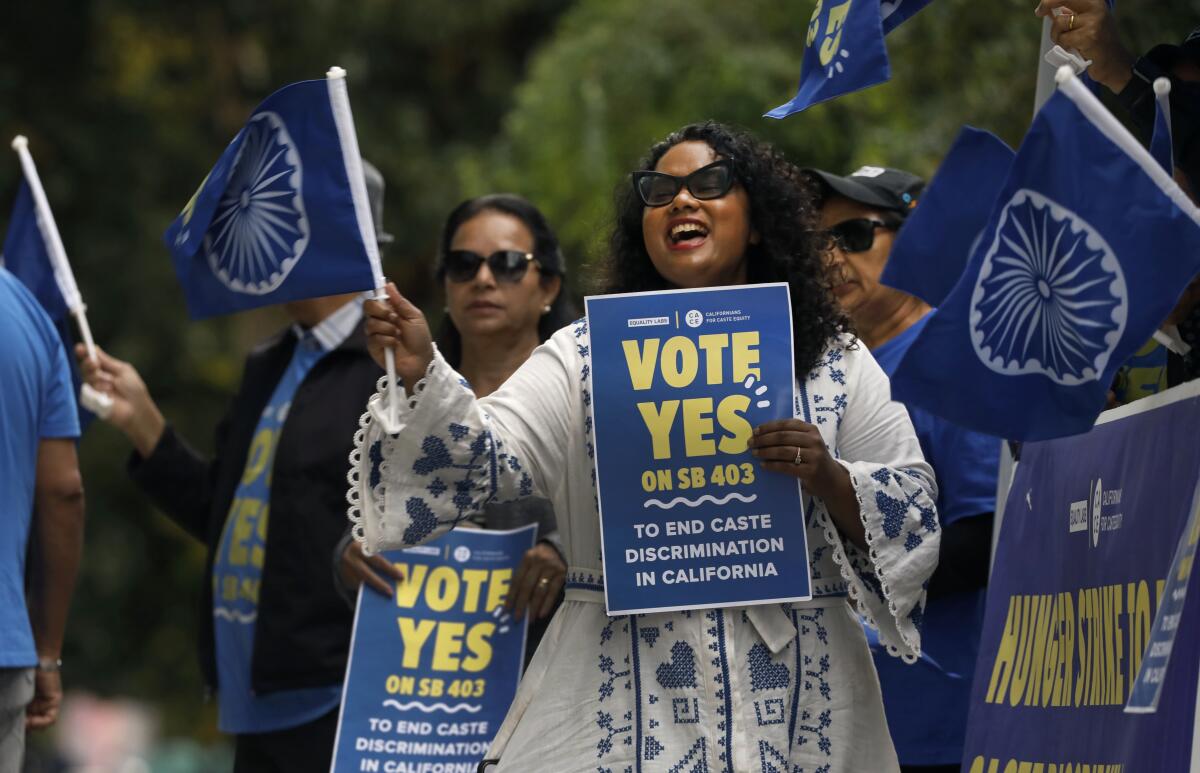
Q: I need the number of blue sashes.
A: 0